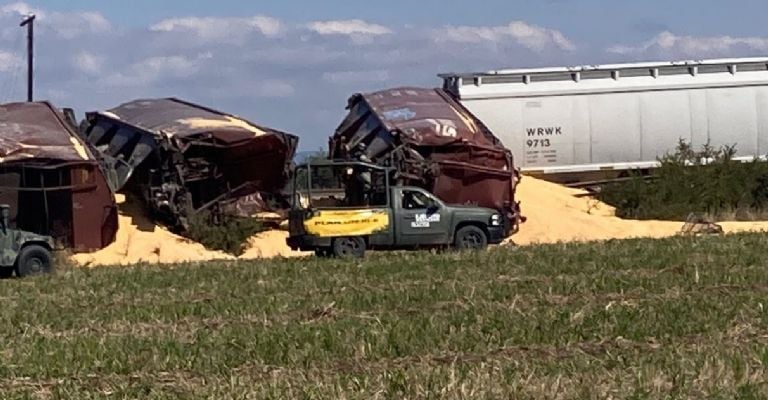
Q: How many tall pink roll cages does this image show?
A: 0